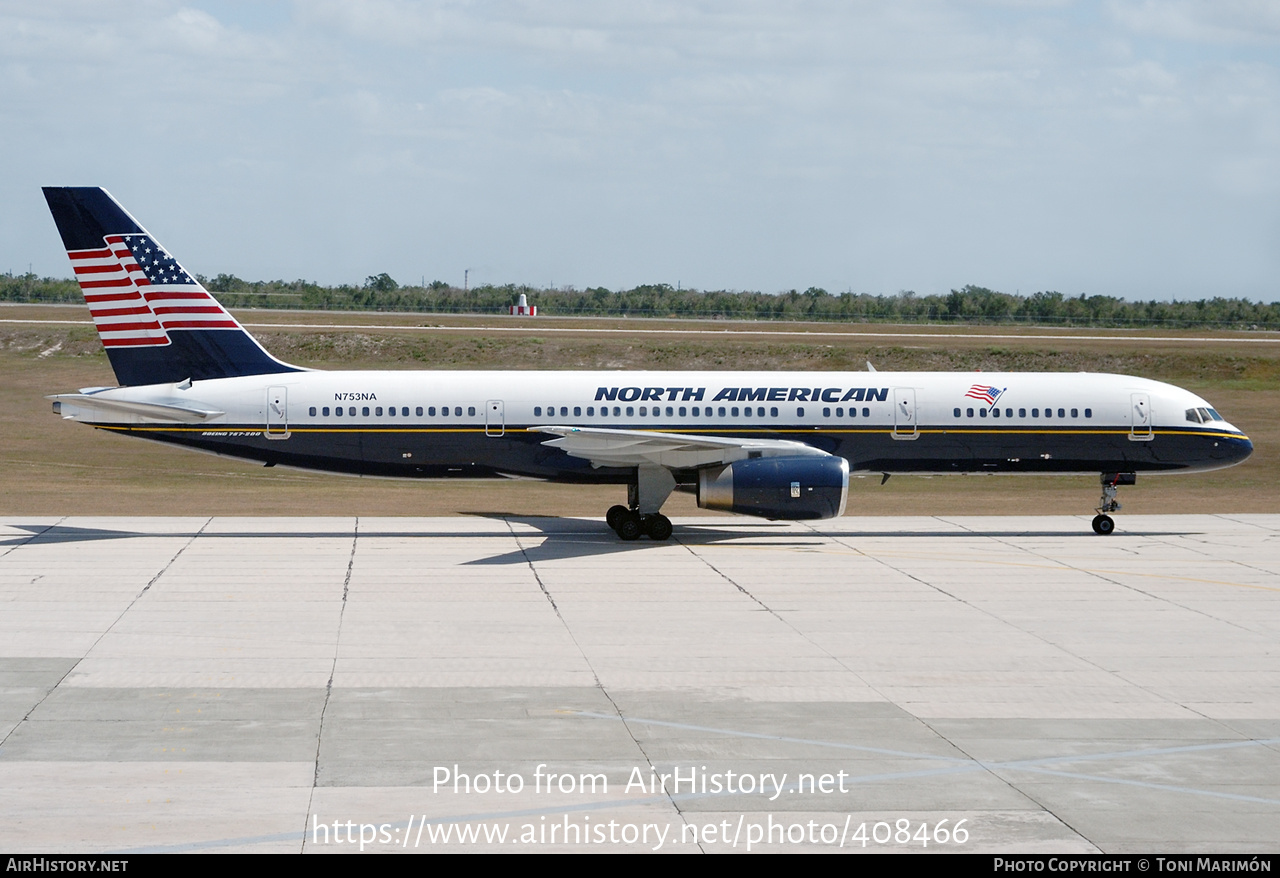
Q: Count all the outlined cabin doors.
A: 4